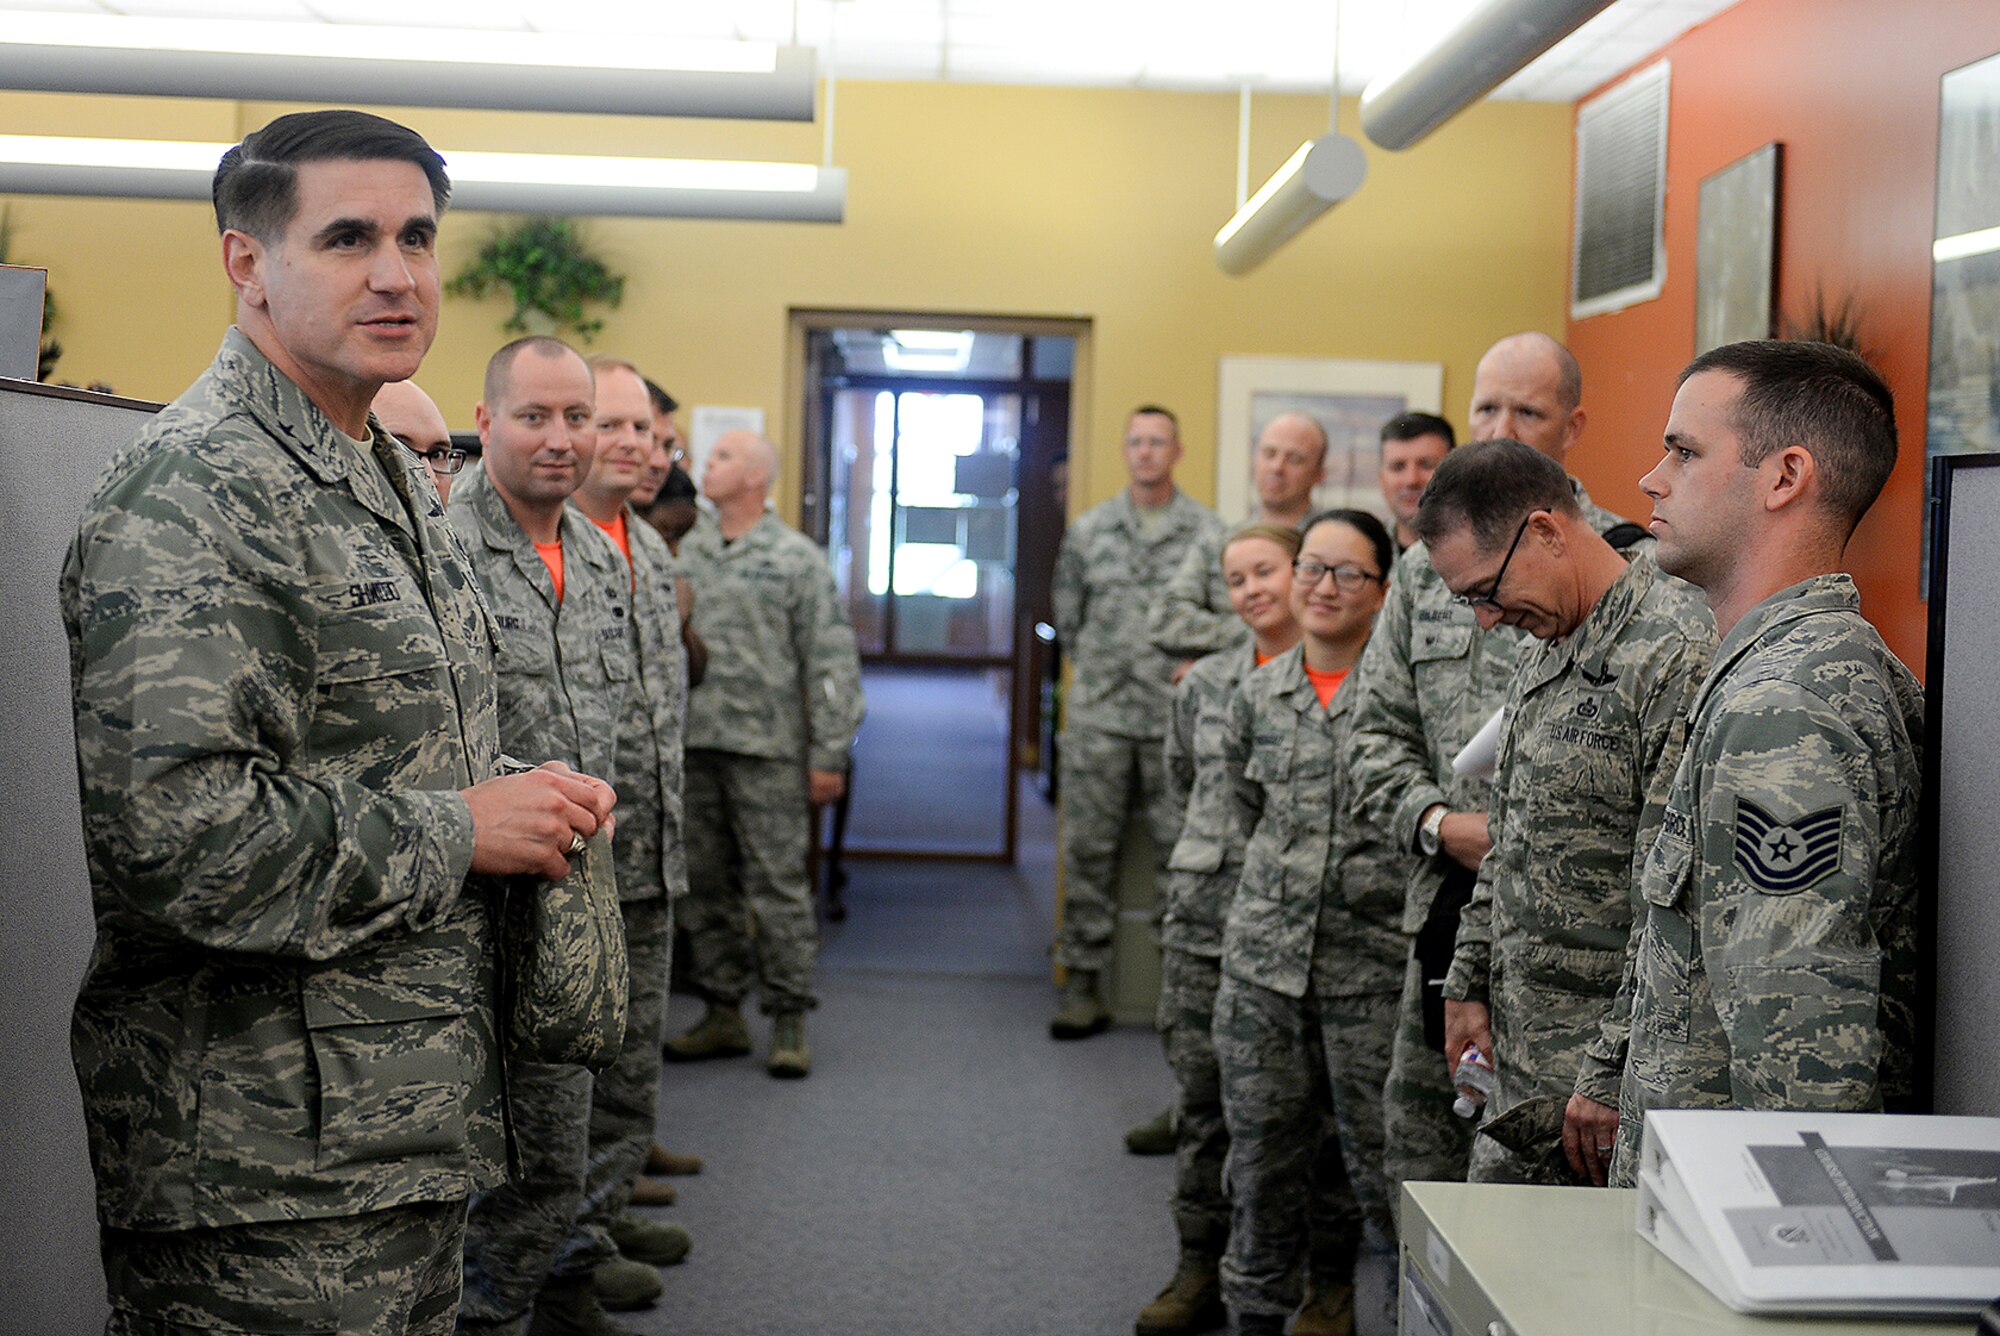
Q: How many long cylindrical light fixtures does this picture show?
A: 4